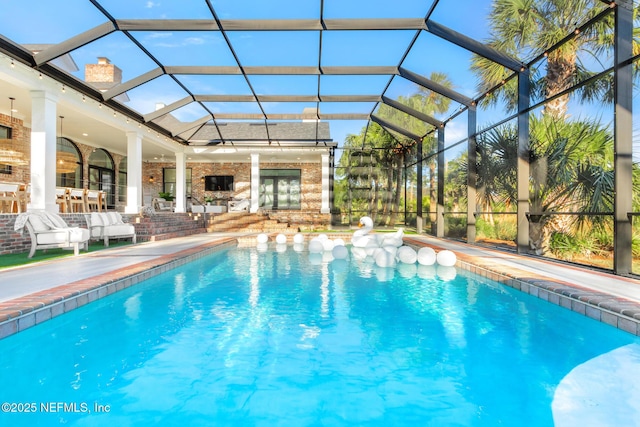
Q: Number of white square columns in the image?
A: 5